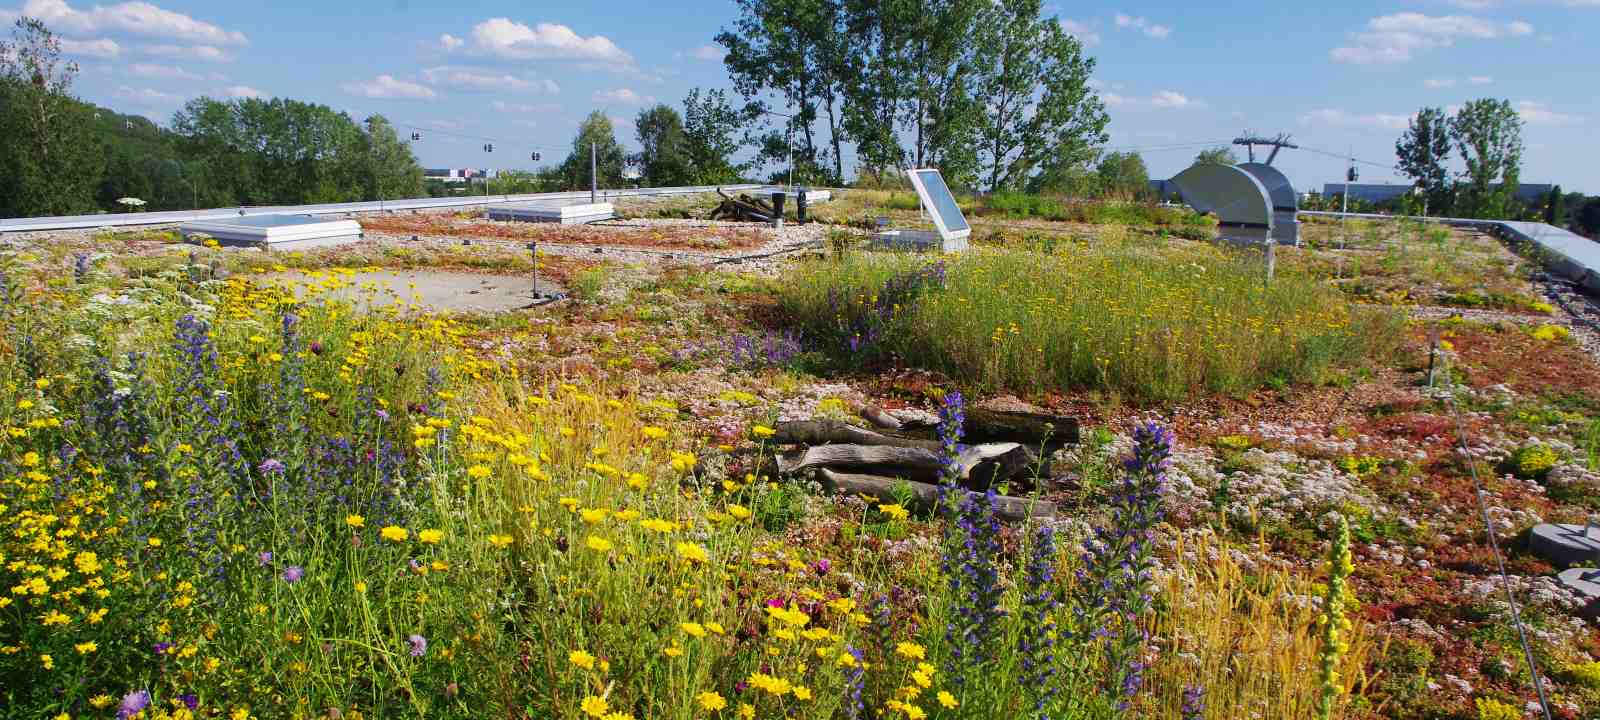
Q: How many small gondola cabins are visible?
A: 4